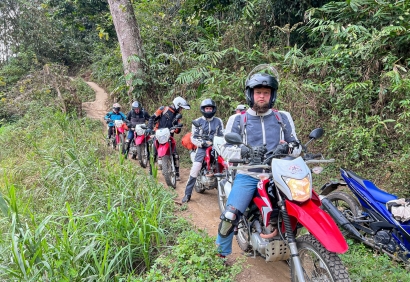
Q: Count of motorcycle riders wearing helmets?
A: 6